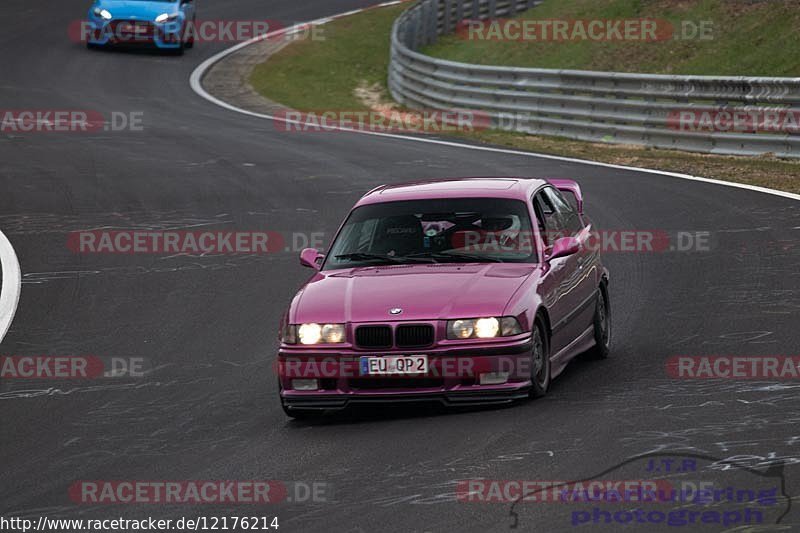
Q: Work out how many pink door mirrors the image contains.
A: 2